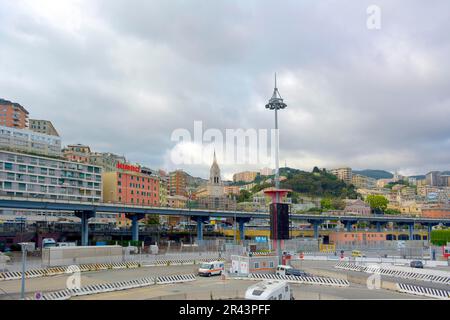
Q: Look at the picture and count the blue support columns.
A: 9